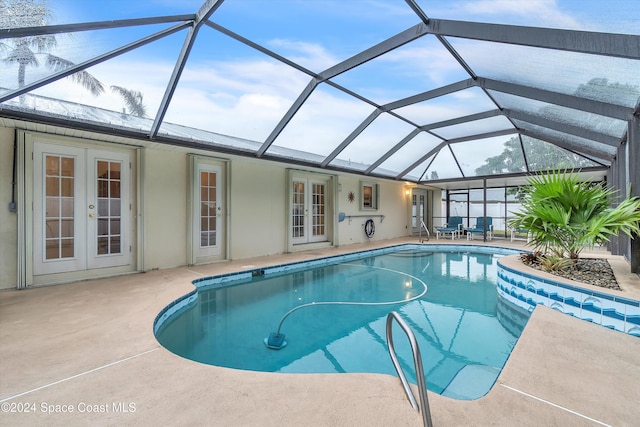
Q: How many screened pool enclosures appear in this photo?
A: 1